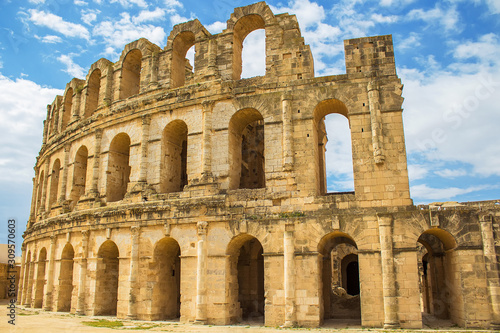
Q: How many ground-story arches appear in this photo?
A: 8